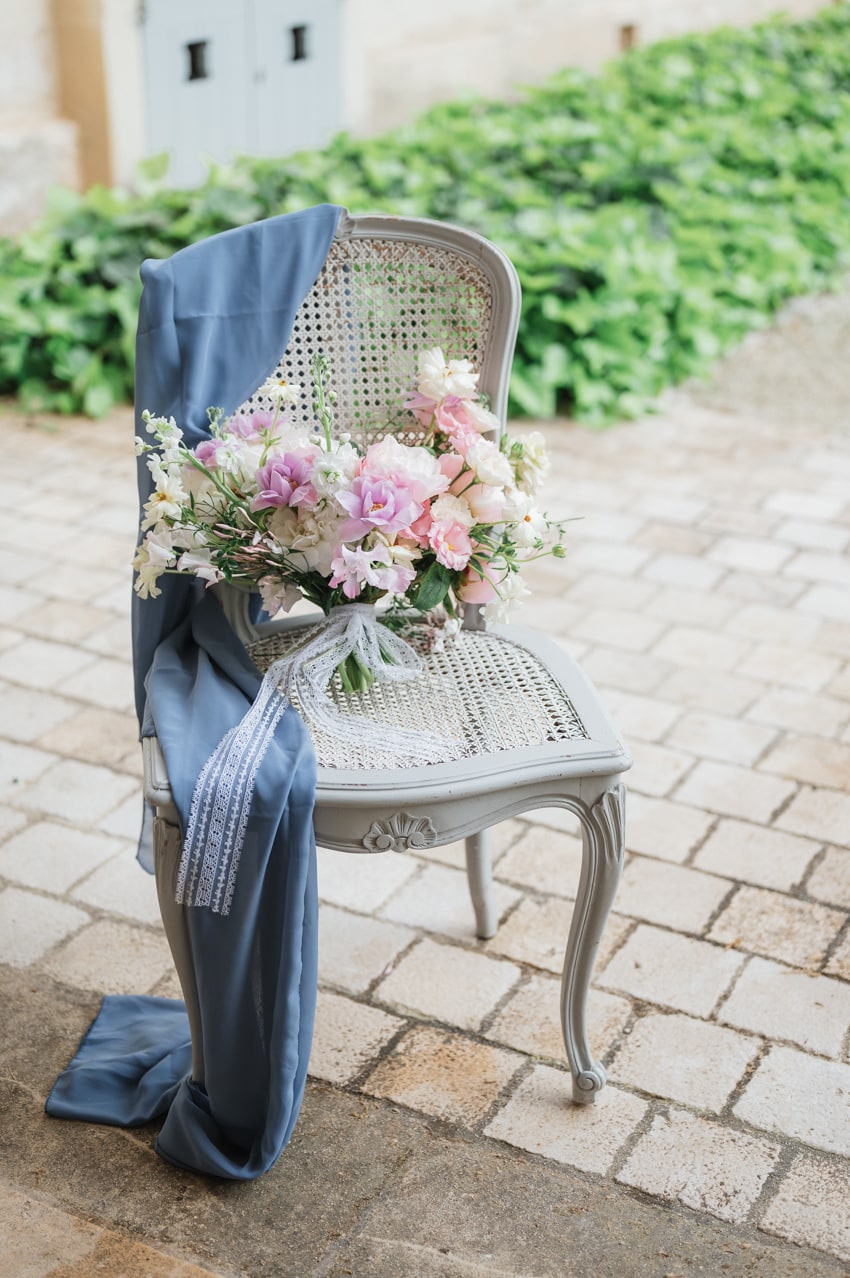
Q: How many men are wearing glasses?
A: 0